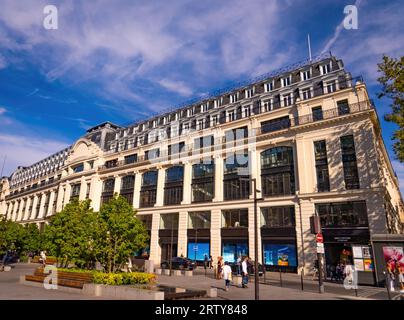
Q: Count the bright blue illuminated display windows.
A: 3